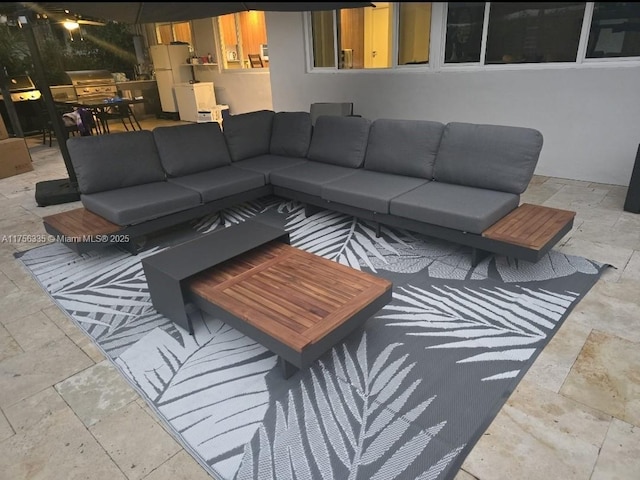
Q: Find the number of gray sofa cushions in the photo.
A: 13